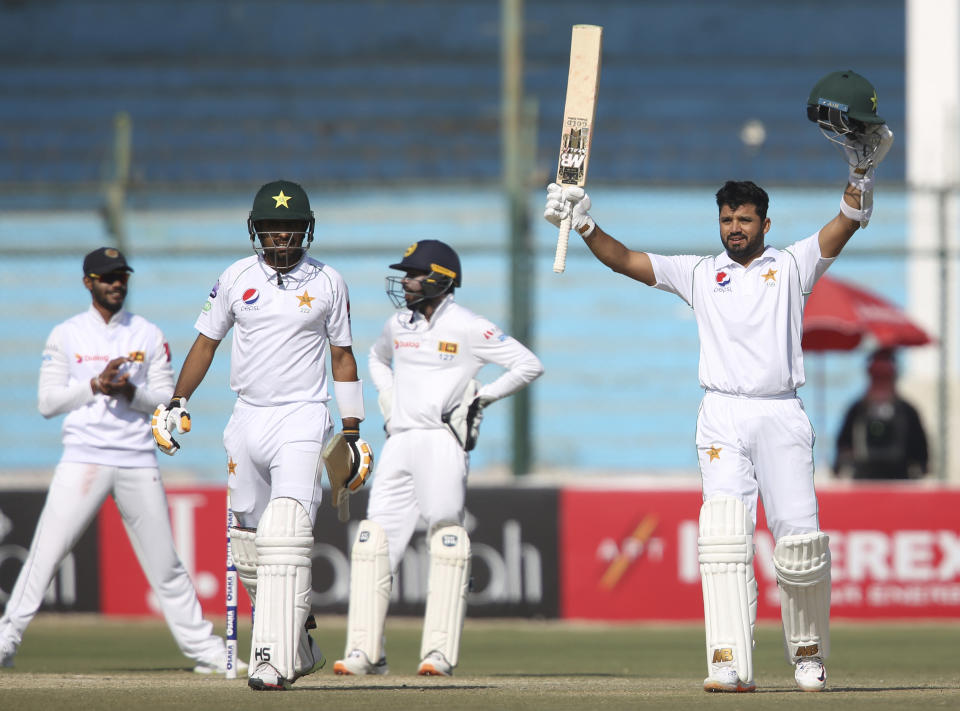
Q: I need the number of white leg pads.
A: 6